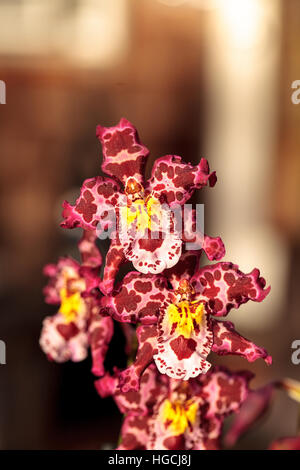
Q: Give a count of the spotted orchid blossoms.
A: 4